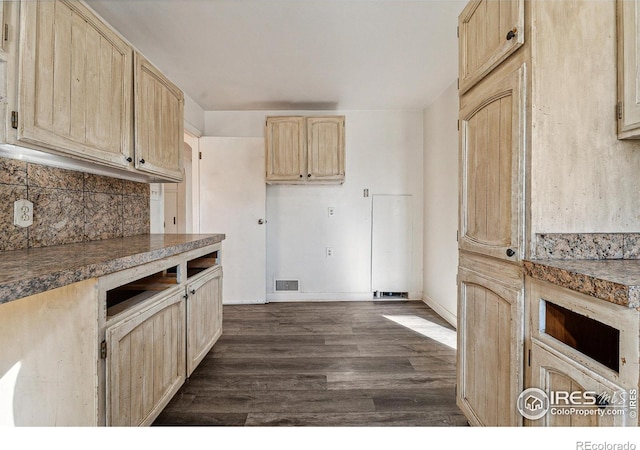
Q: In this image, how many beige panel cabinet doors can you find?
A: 11